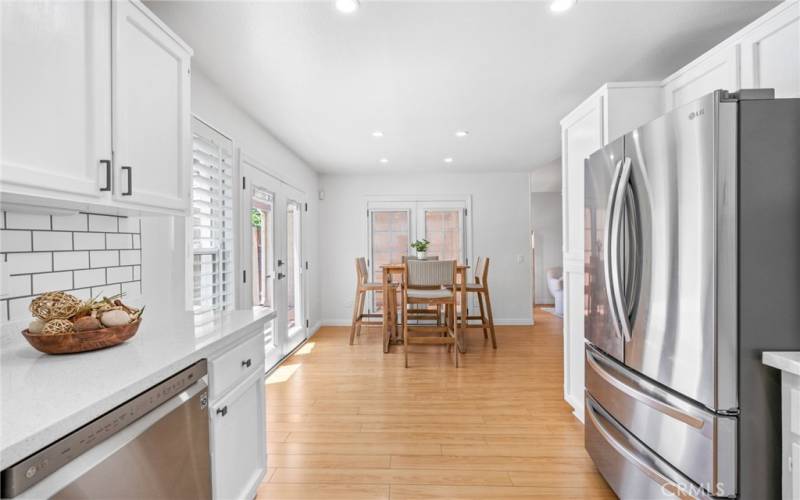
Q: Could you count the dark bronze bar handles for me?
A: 2